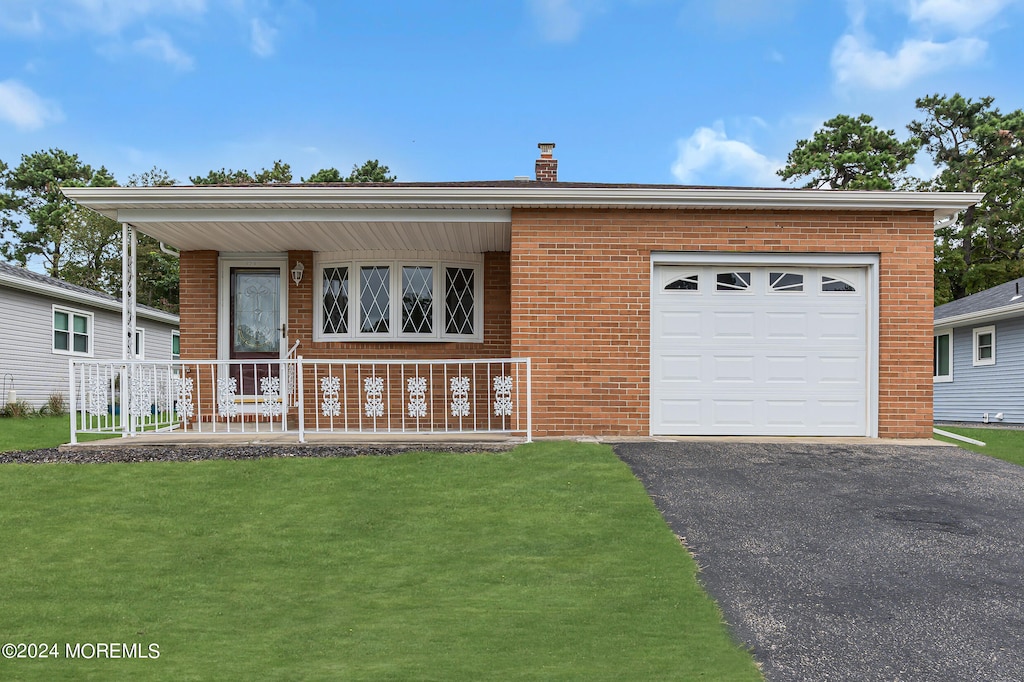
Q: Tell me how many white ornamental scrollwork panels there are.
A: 10